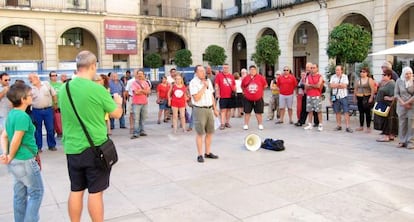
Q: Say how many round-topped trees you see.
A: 5